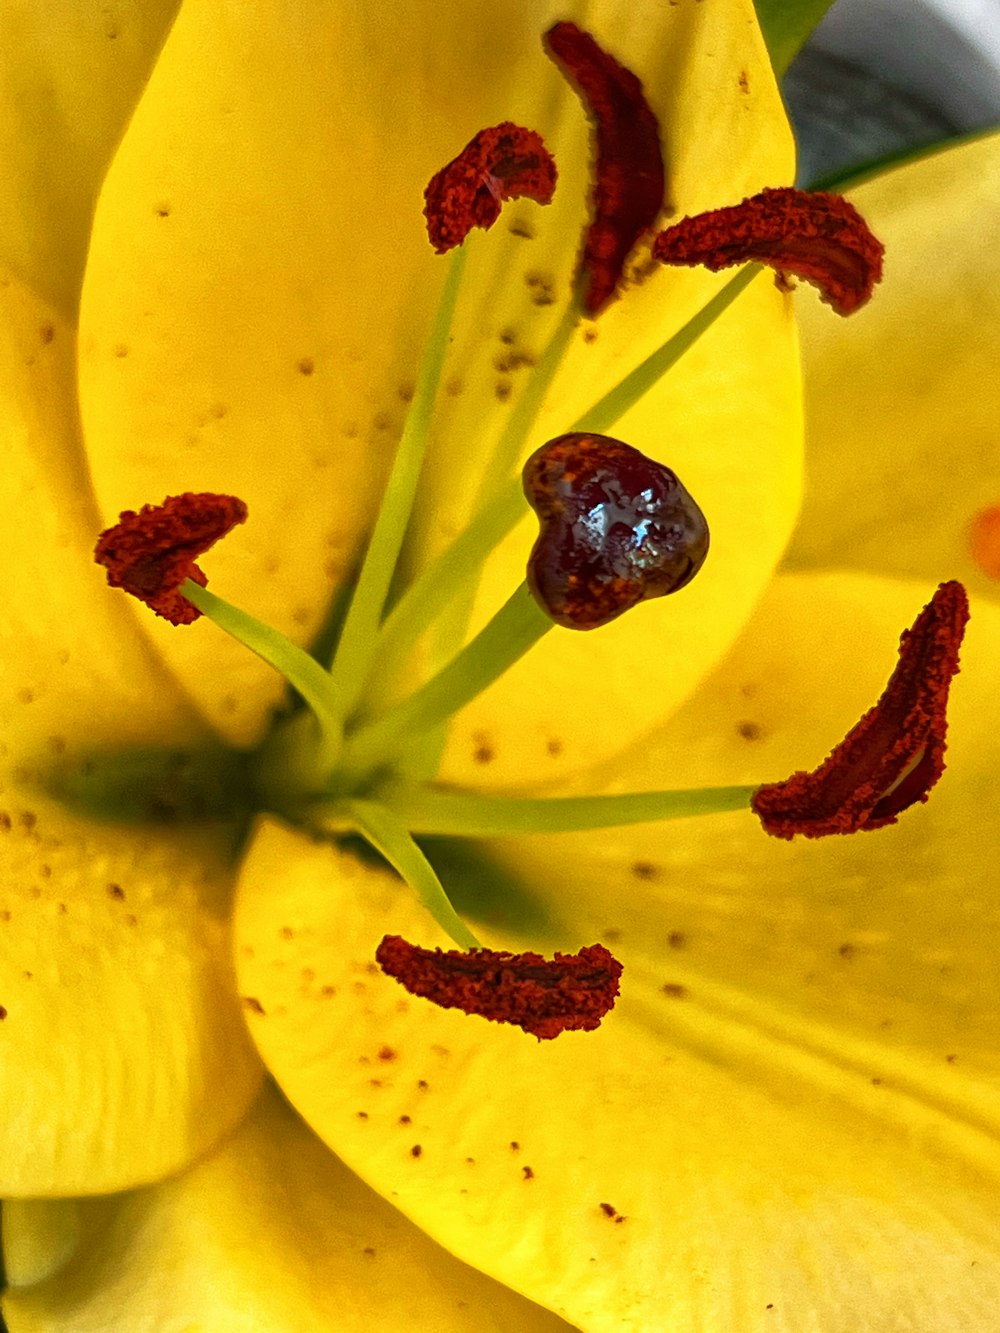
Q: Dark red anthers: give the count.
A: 6